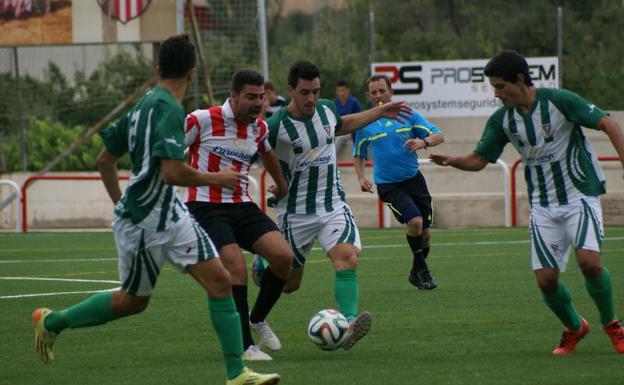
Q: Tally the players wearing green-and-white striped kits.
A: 3